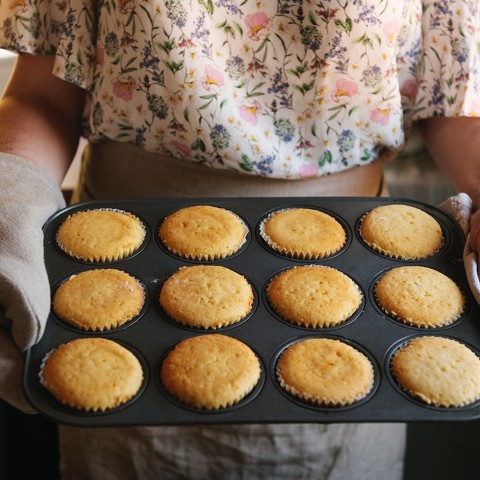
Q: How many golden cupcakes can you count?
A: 12